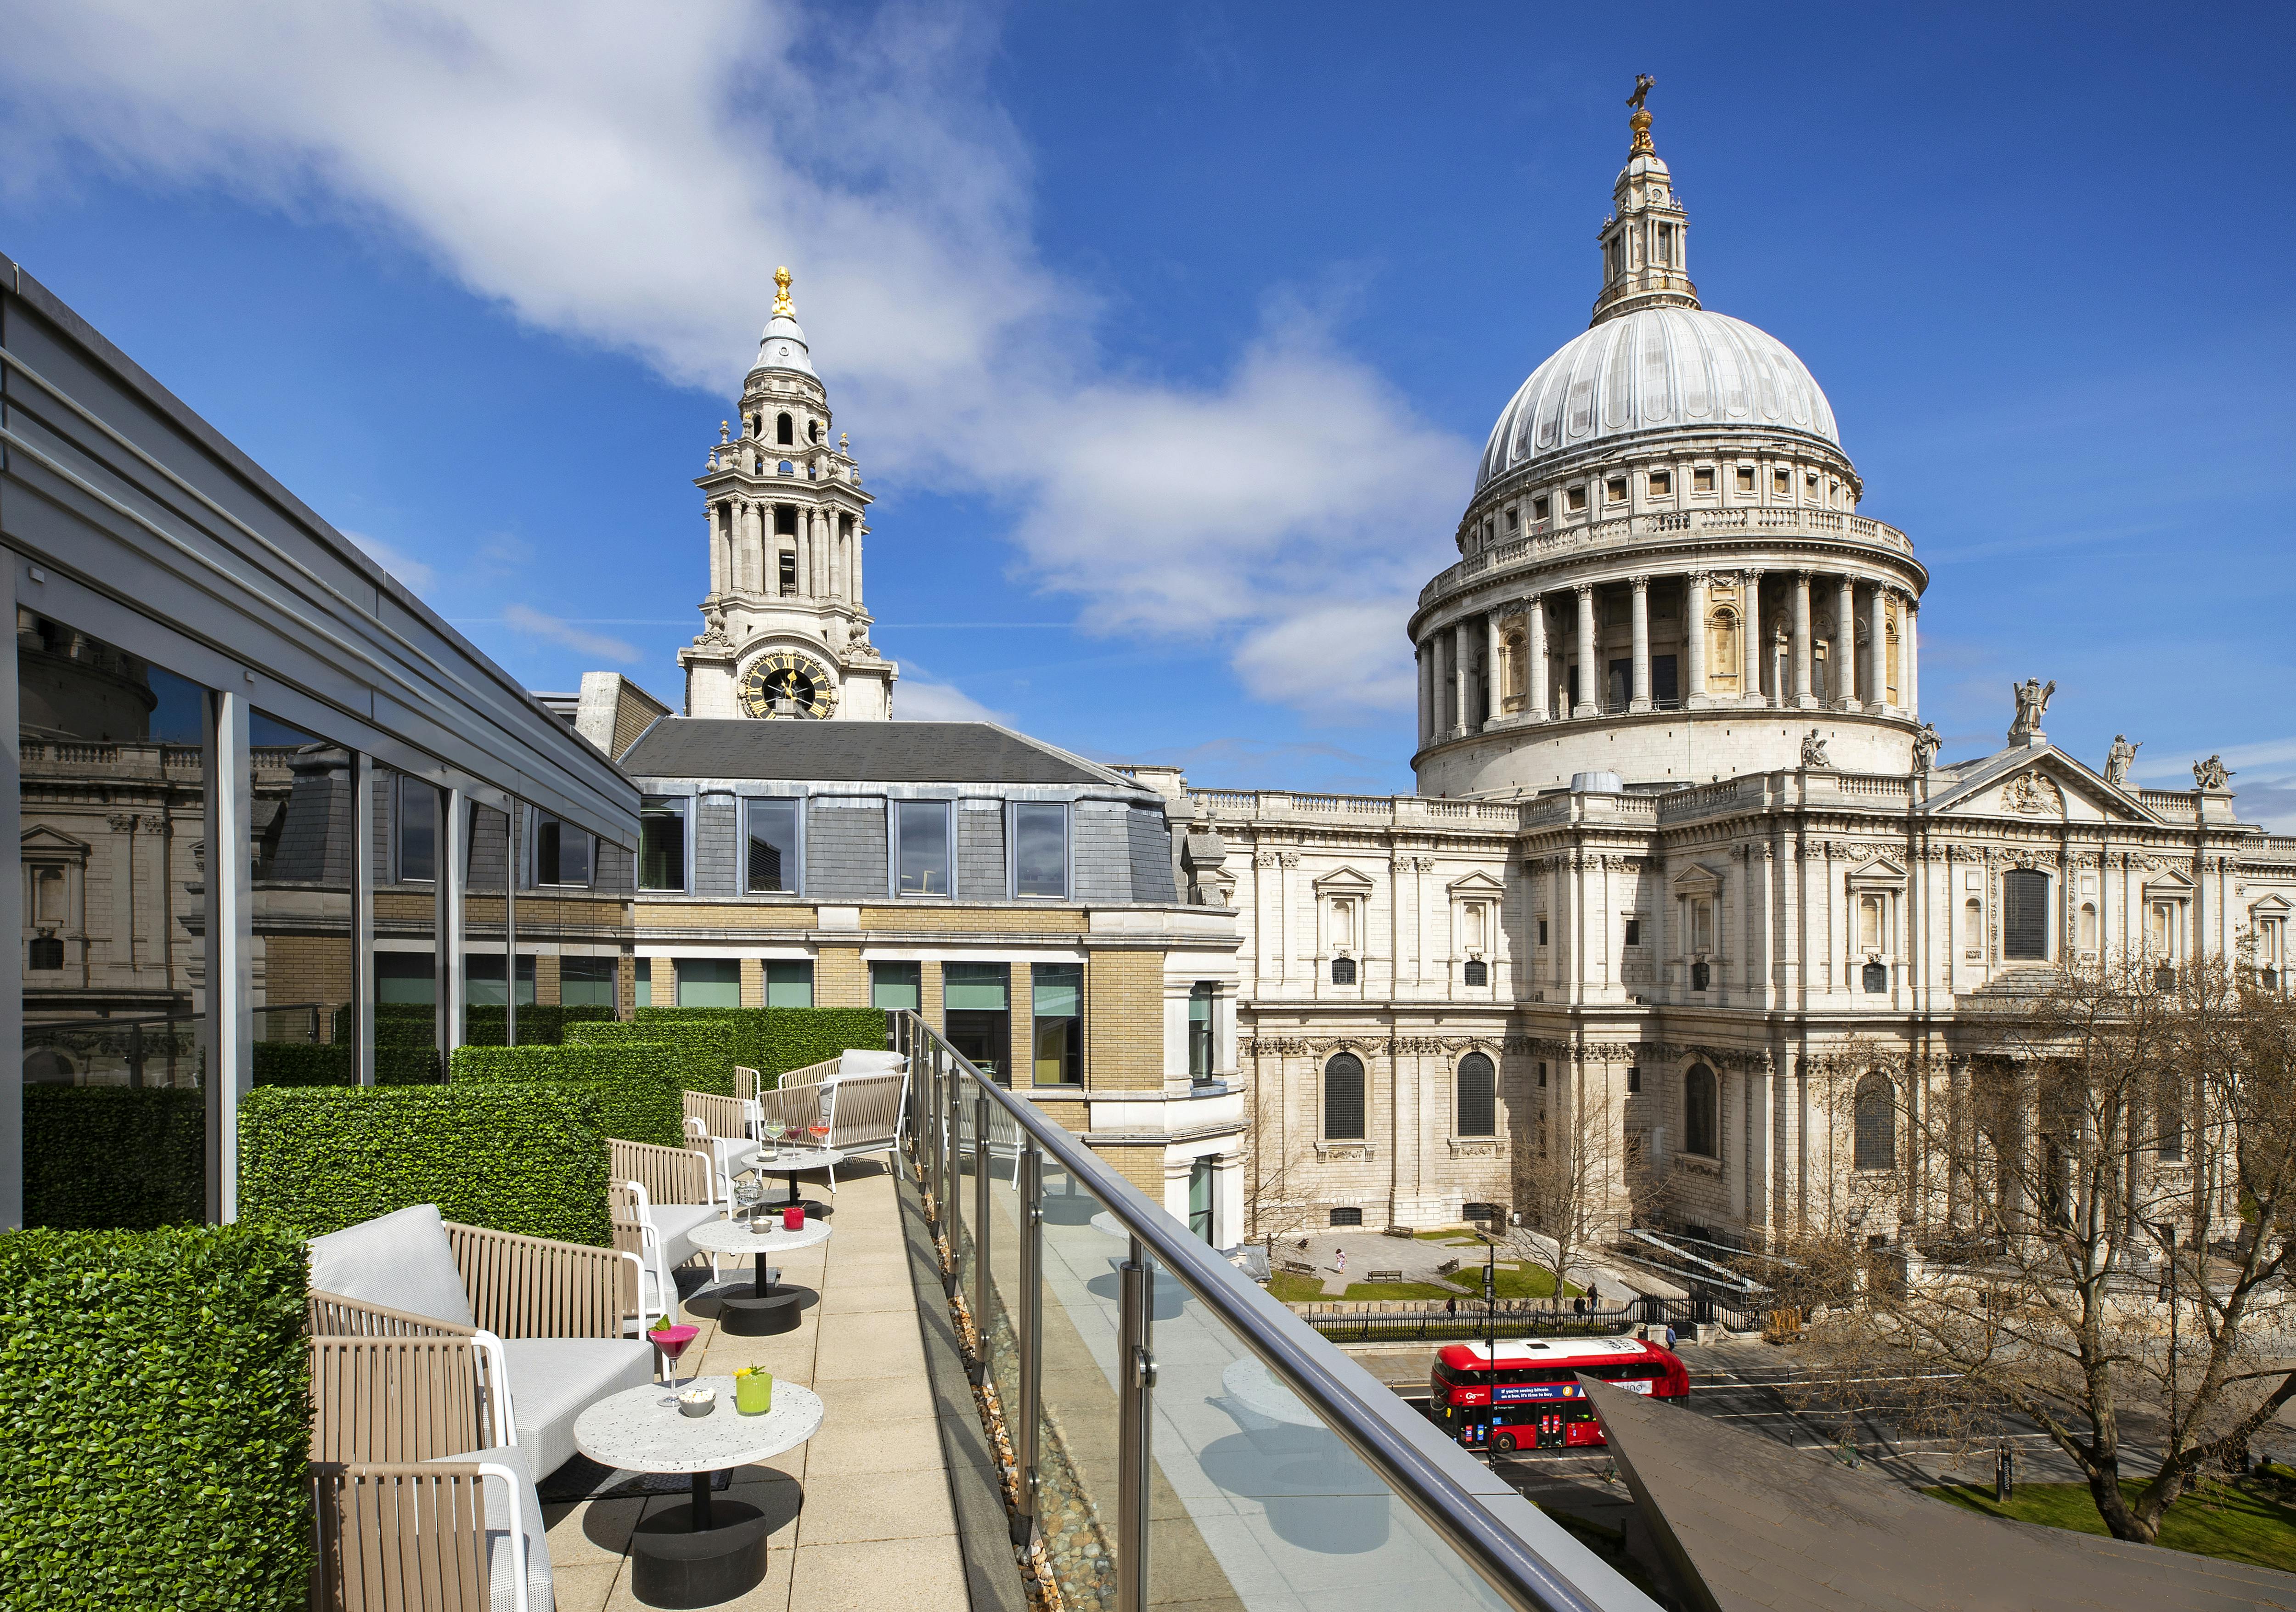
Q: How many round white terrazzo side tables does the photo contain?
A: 3